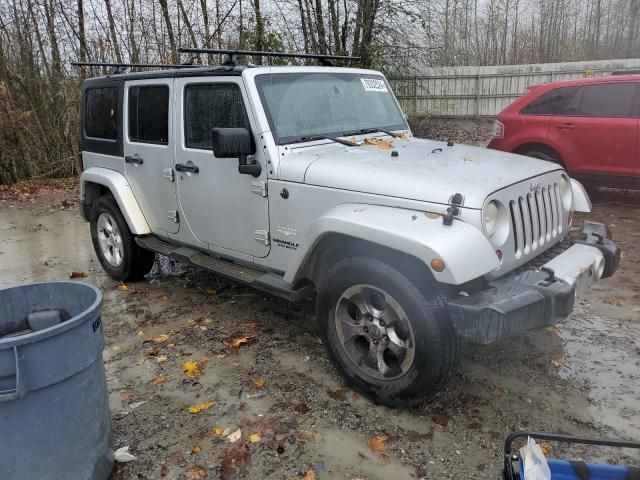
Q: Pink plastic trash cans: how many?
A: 0